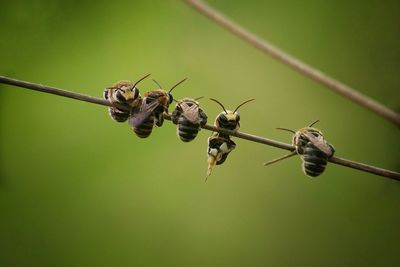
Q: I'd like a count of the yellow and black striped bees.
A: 5